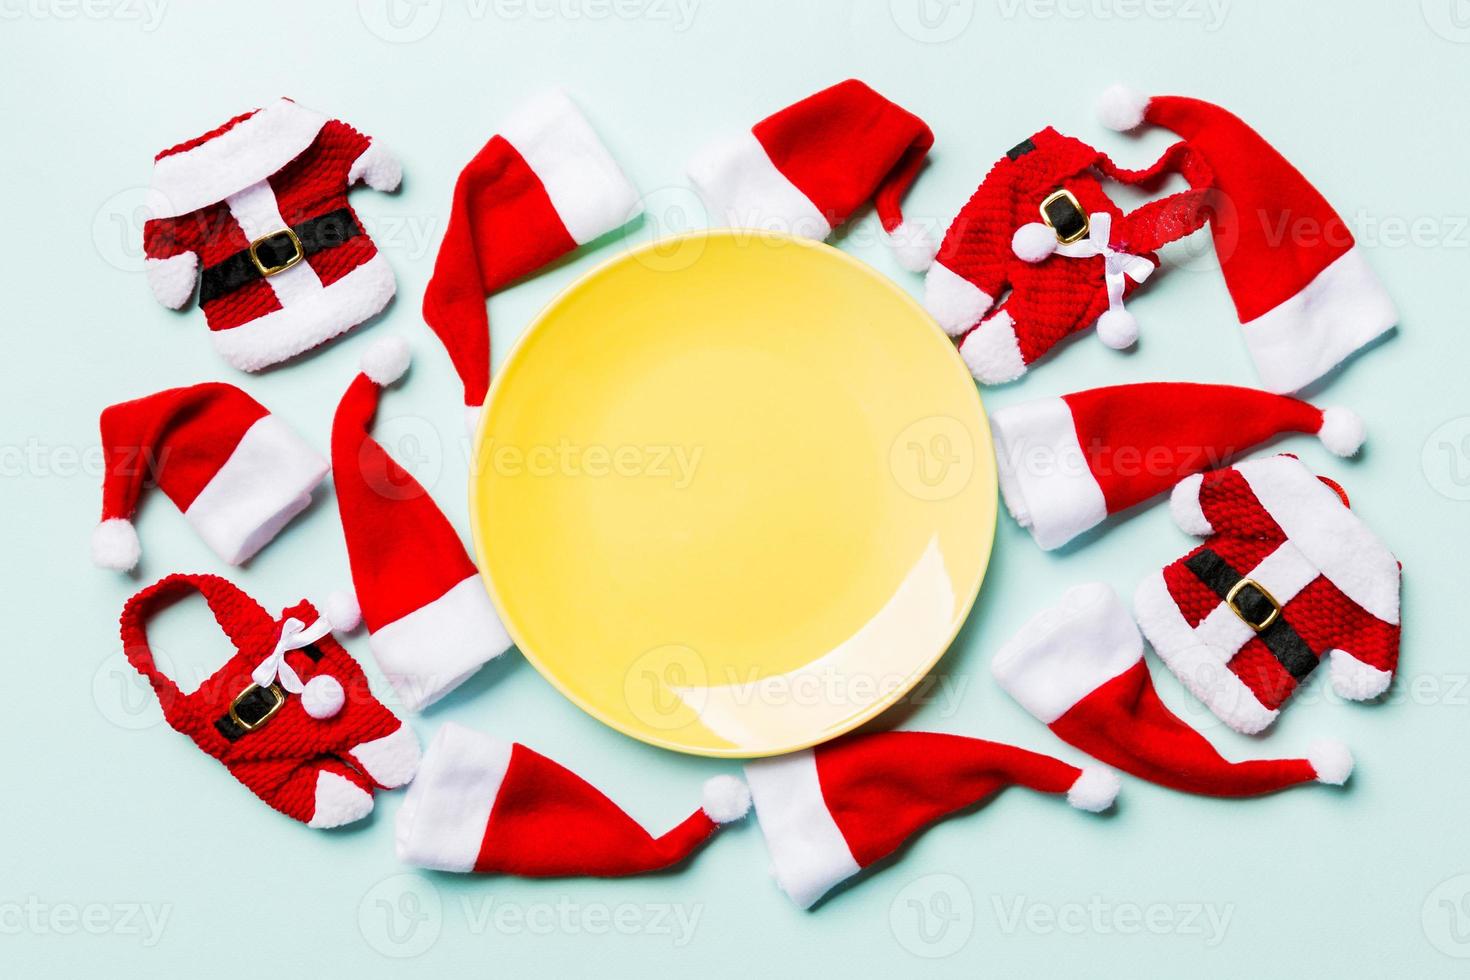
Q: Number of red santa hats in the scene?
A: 9